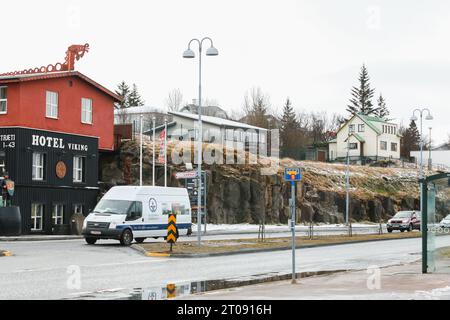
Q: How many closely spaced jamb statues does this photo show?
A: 0